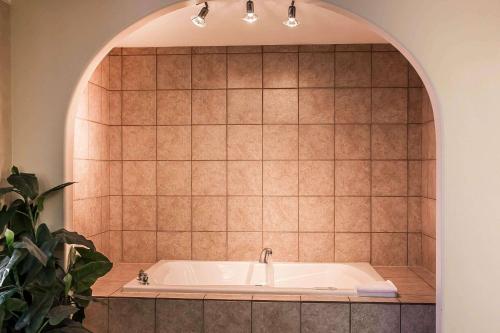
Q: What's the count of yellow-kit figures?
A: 0